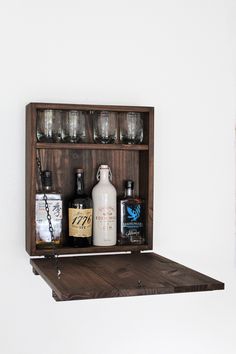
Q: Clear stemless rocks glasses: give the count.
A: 4